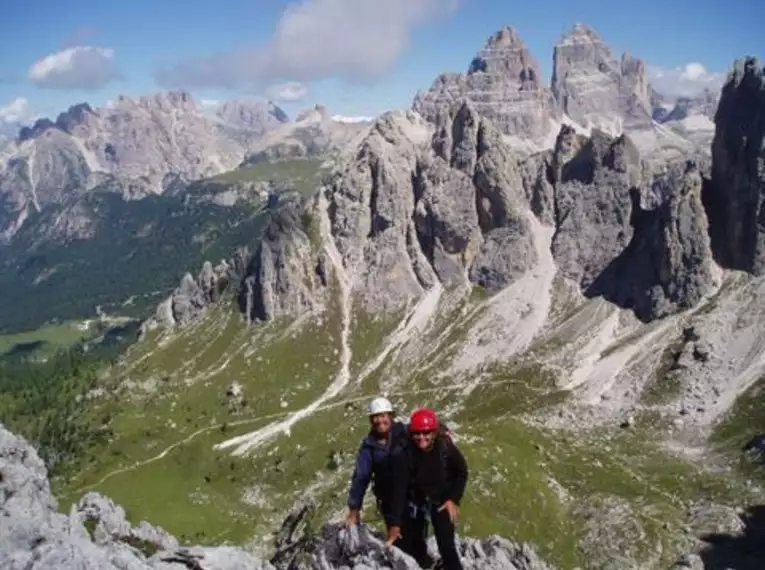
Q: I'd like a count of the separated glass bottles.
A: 0